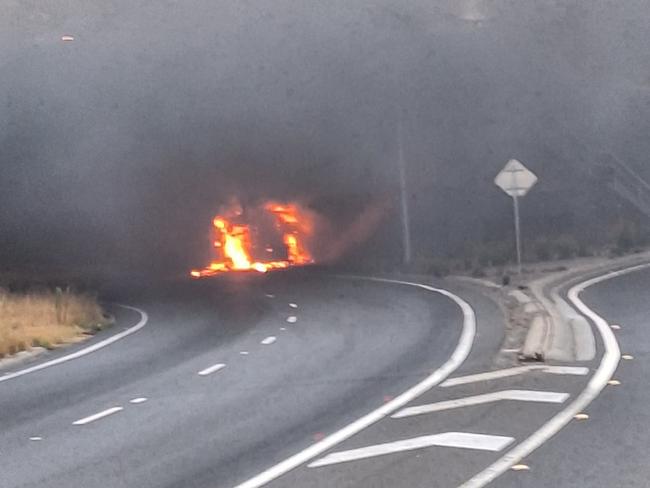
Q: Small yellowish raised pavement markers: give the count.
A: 5